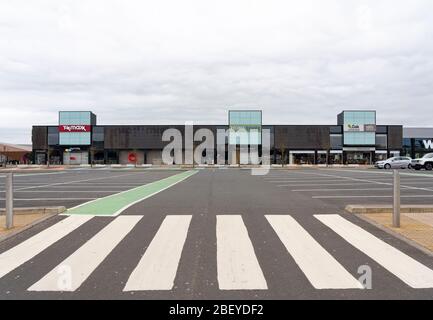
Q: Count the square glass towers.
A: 3